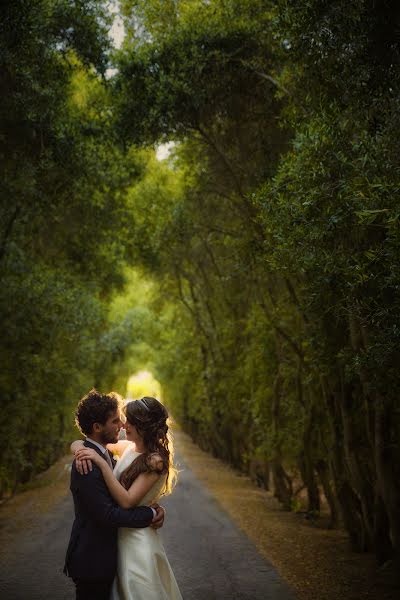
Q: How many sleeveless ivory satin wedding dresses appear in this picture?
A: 1